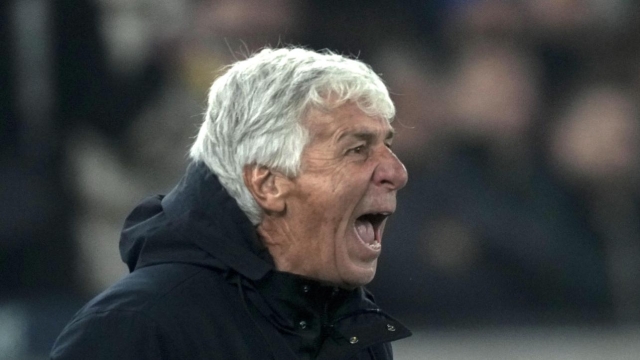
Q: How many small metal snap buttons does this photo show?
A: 4